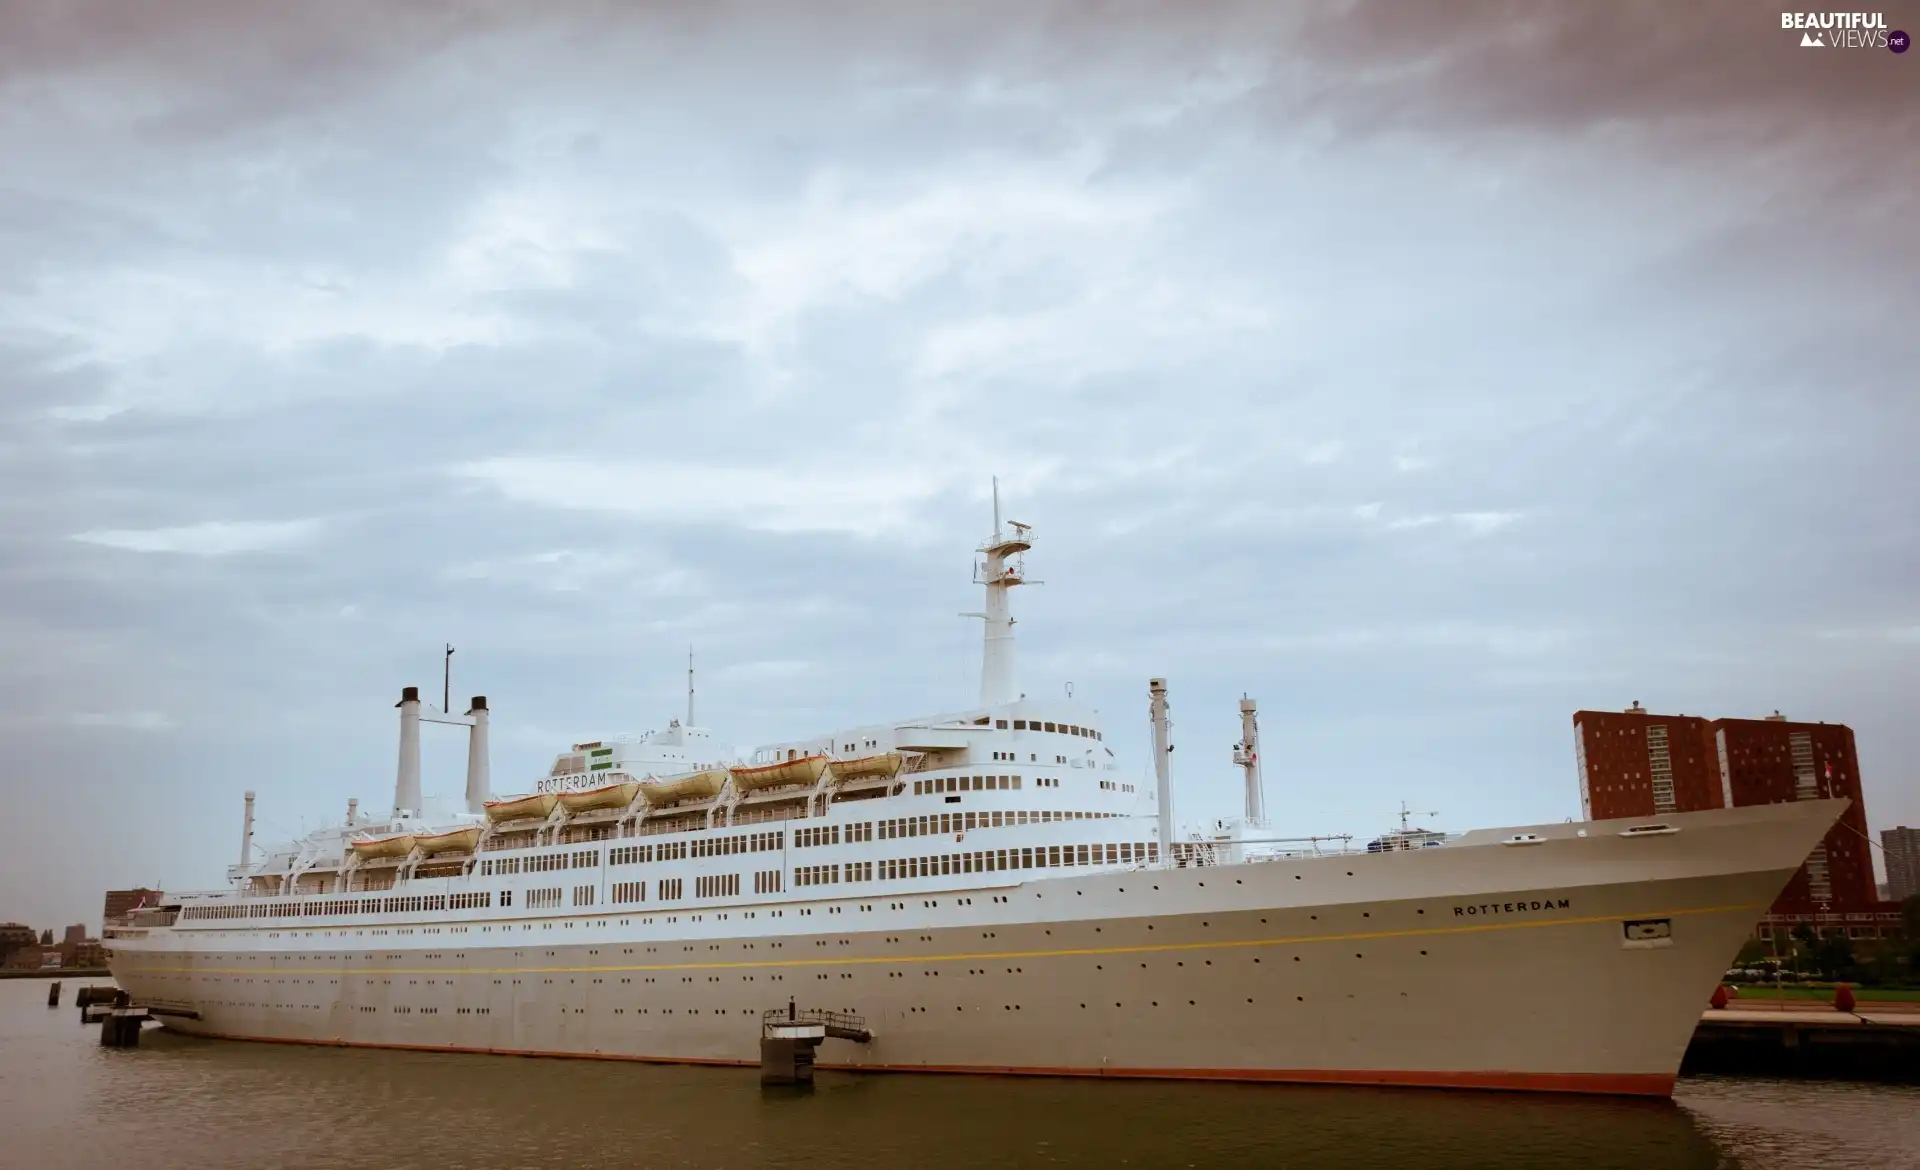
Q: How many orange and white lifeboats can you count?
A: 7